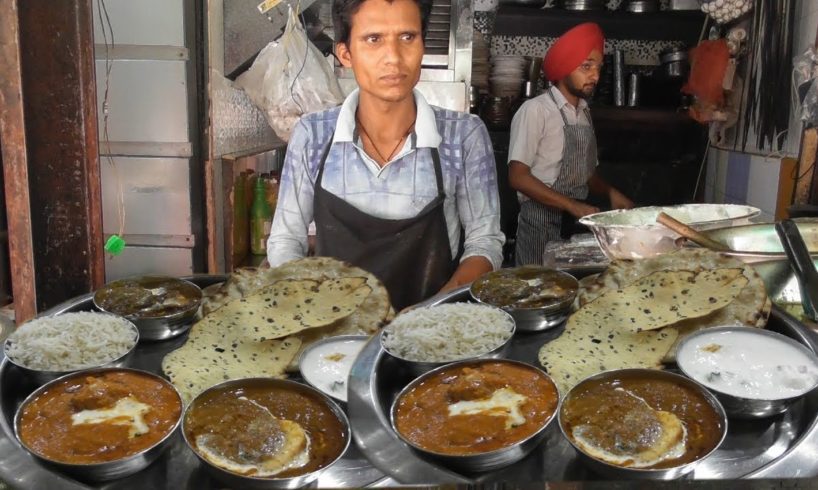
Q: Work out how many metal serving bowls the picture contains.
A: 10